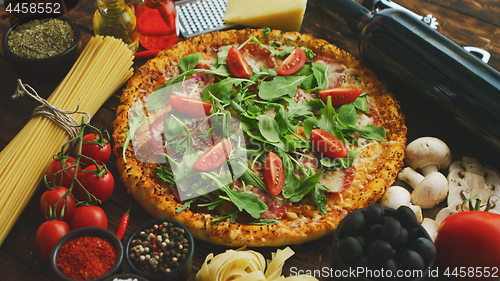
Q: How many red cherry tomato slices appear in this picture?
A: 7